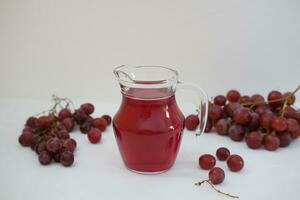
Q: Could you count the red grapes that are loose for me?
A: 4